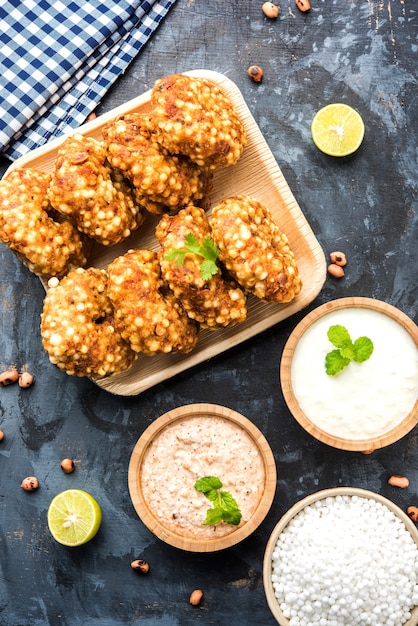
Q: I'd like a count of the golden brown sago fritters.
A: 8